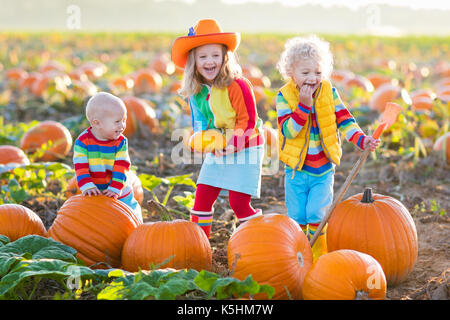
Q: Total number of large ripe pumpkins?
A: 6